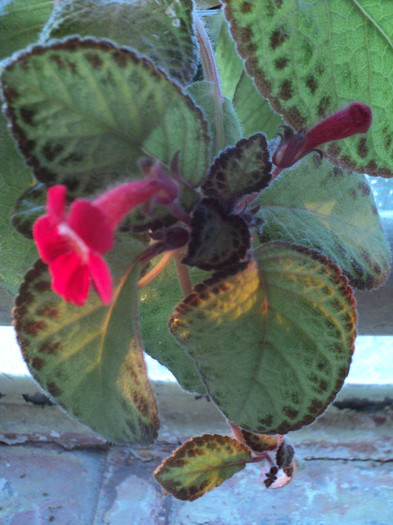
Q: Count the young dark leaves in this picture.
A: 2